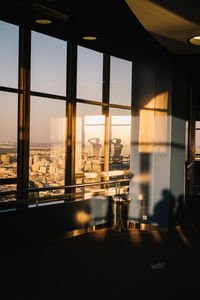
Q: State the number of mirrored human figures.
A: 2